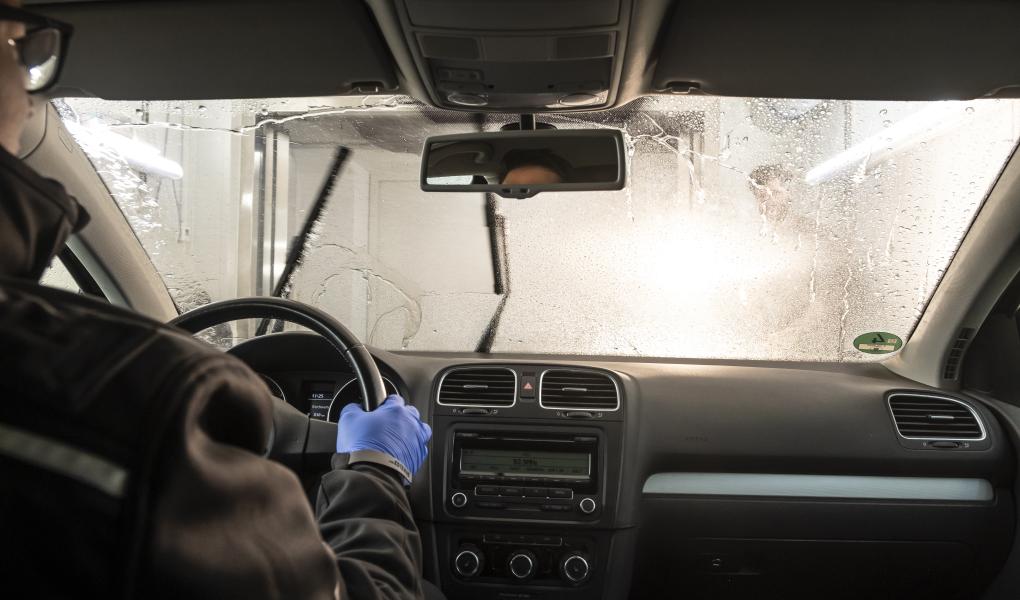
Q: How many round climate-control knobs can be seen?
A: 3